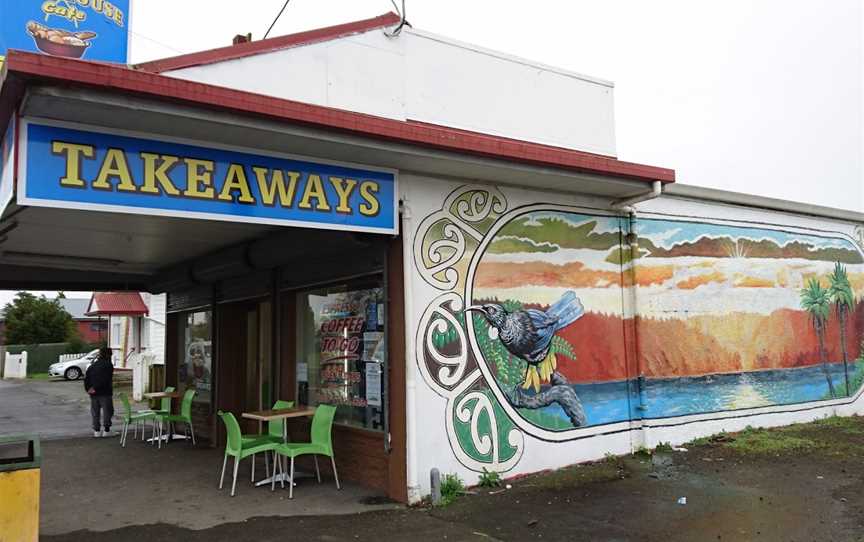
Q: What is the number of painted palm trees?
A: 2